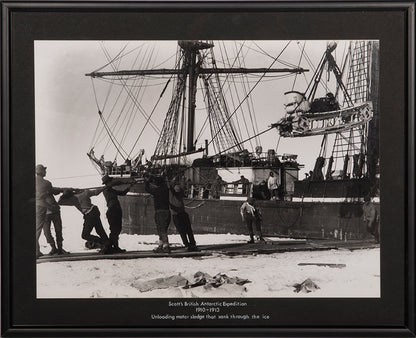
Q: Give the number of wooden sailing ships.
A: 1